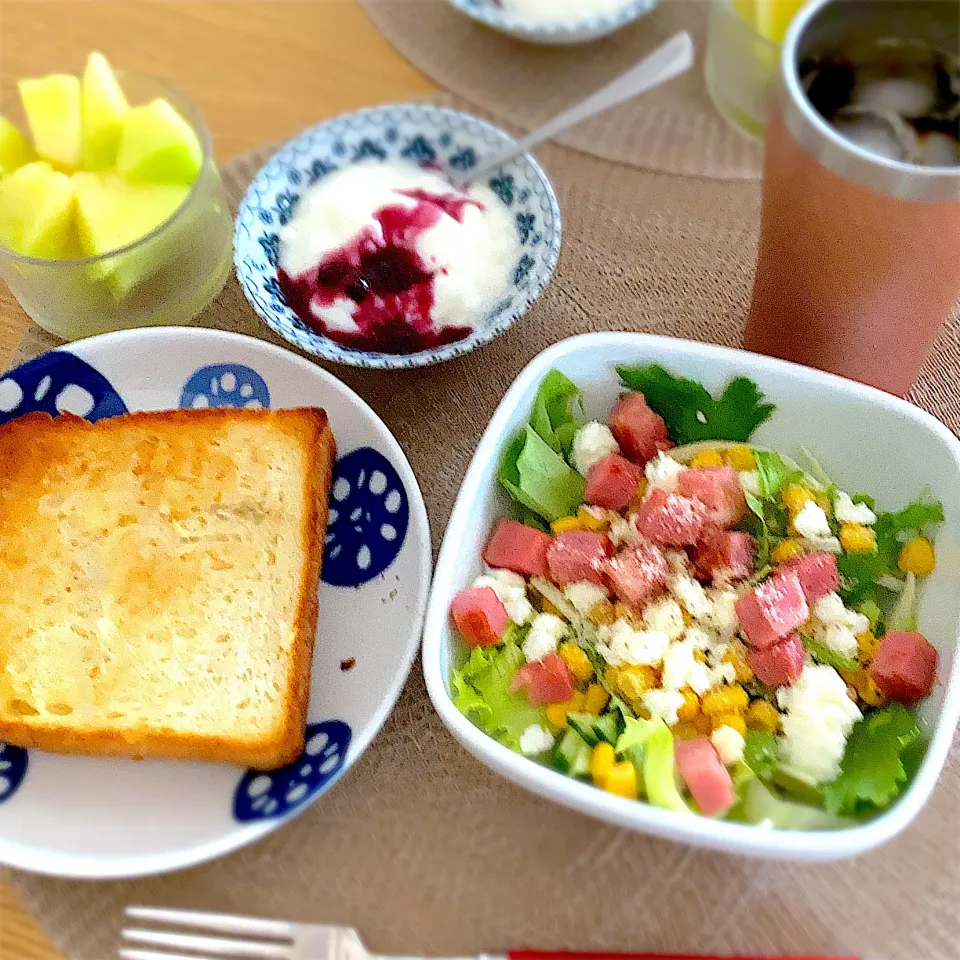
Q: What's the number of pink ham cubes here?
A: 15